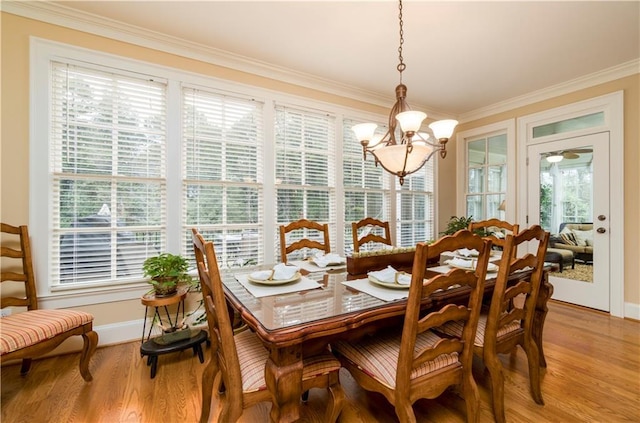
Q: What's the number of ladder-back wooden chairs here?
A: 7